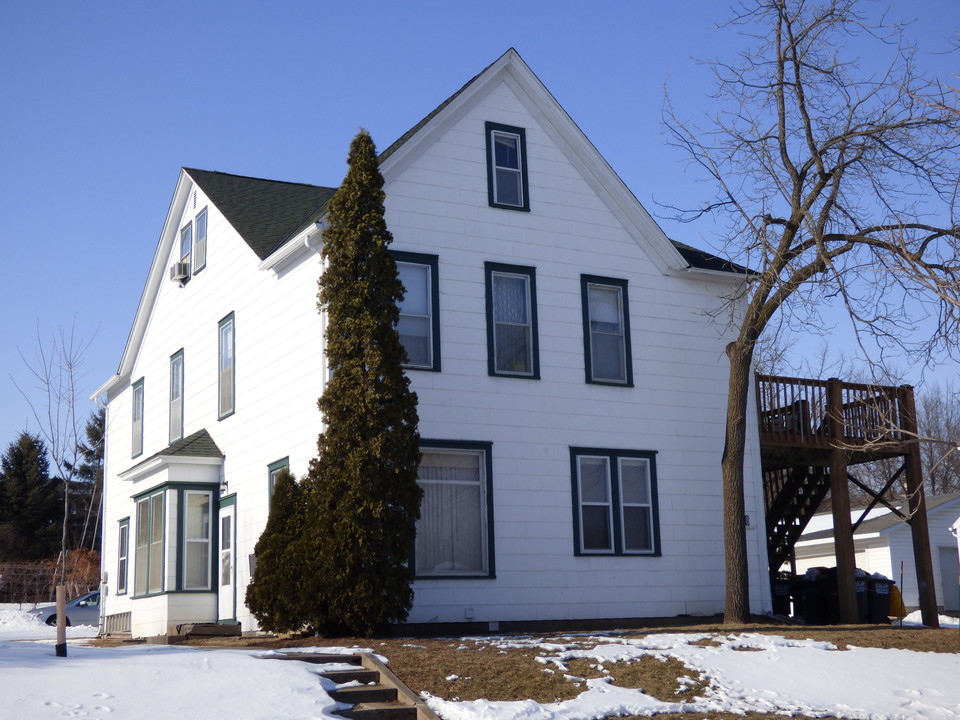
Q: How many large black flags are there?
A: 0